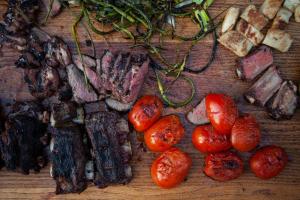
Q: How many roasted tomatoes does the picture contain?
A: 8